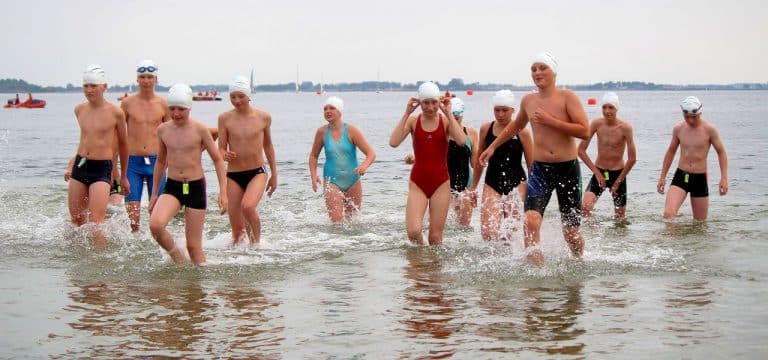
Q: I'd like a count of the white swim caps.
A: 11